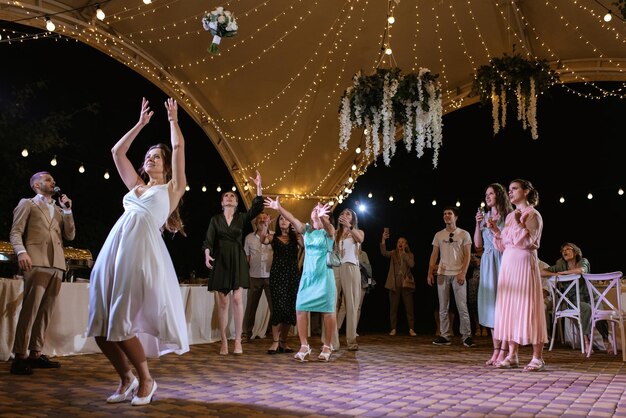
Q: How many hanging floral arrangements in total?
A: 2